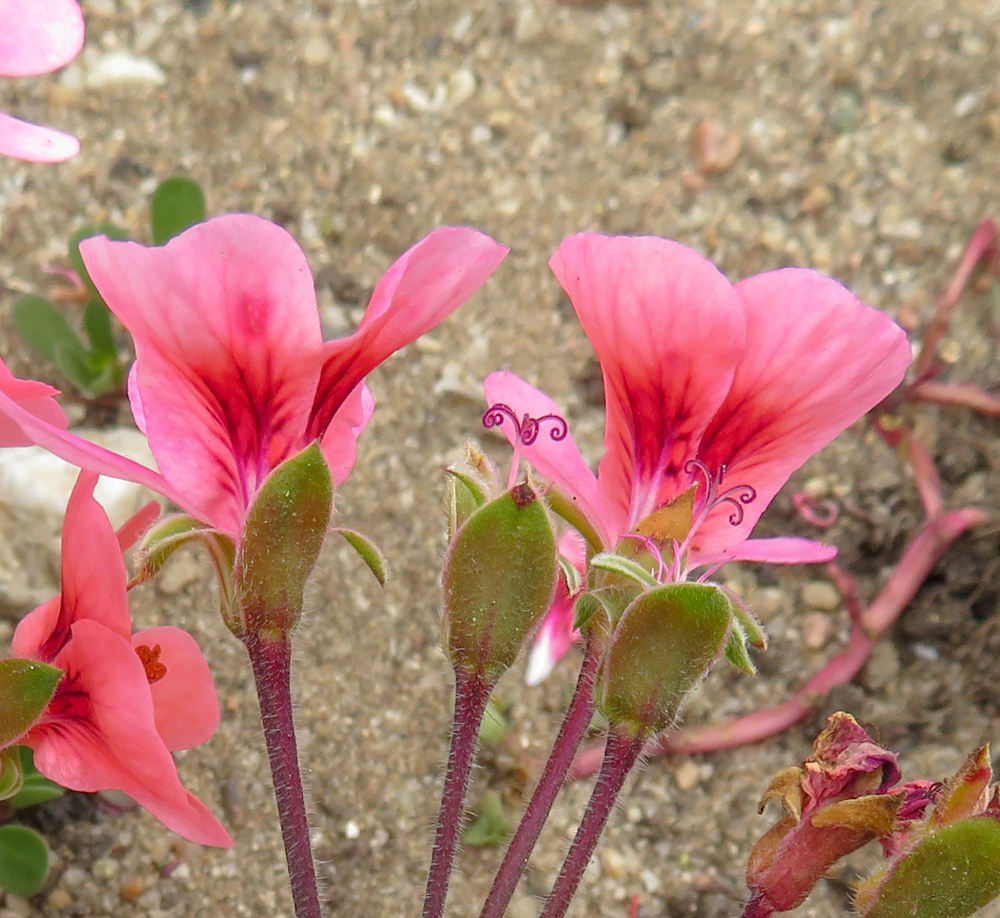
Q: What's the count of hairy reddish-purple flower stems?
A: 4